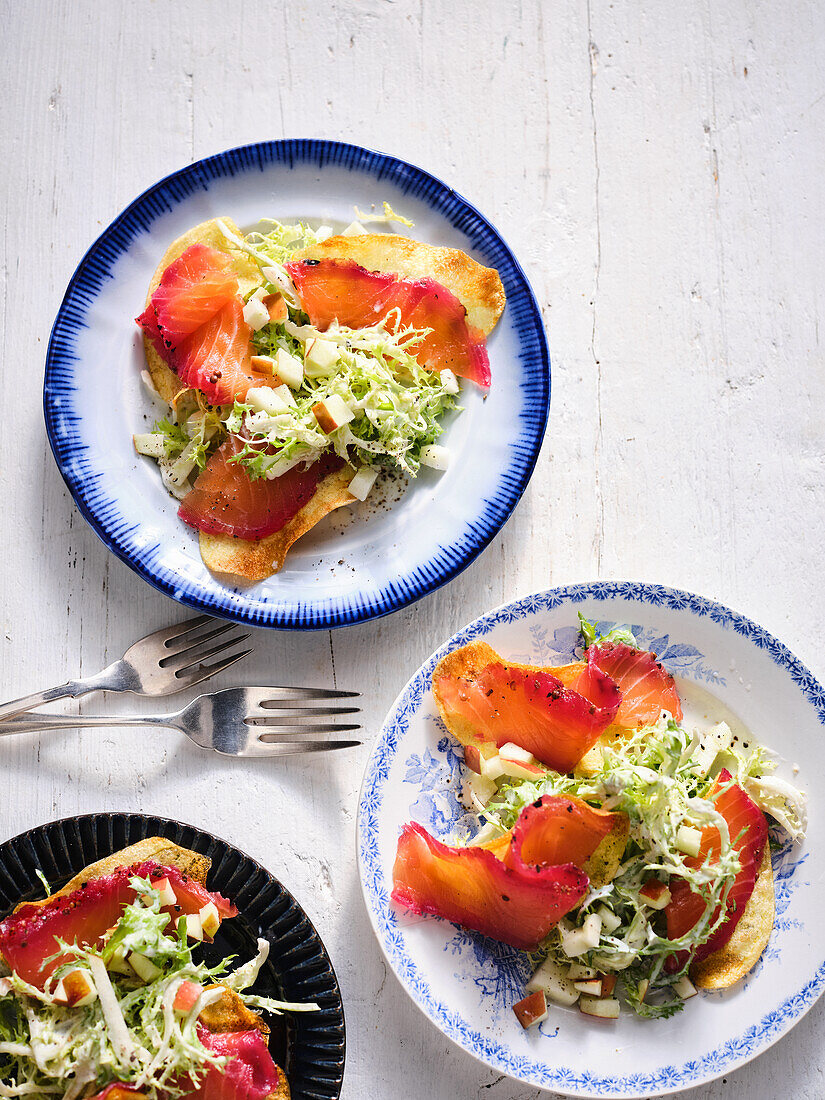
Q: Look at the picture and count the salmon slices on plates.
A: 8